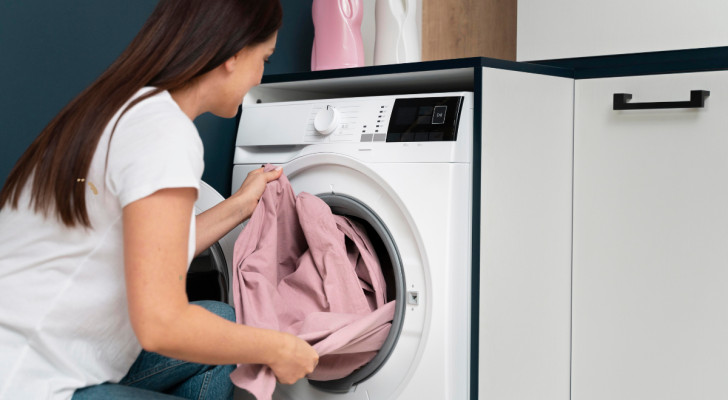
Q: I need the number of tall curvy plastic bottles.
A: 2